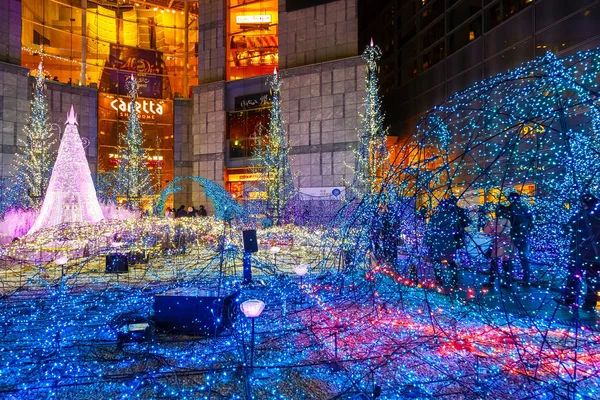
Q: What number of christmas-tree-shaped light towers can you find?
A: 5